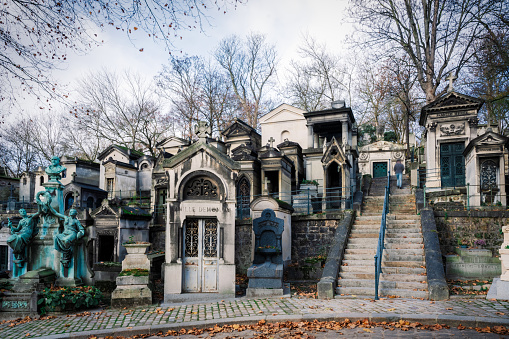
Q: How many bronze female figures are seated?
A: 2